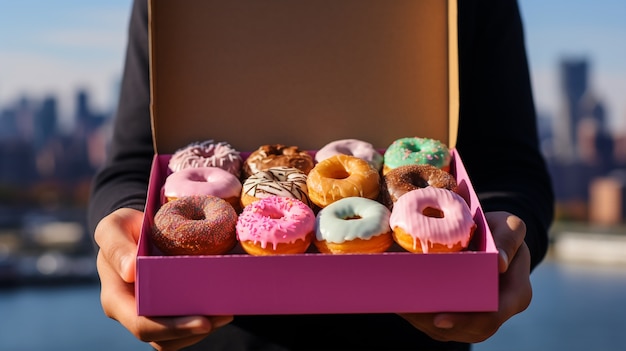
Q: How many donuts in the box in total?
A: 12